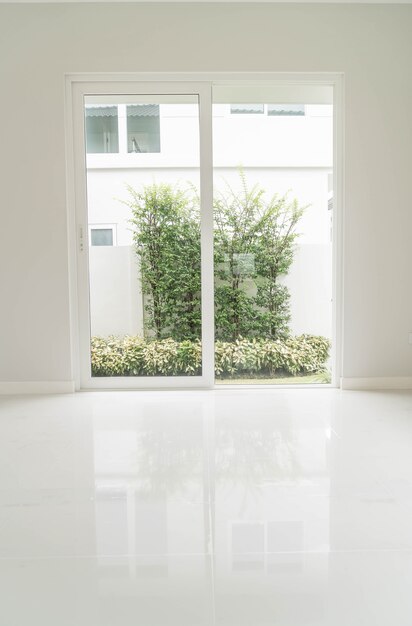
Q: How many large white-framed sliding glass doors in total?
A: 1